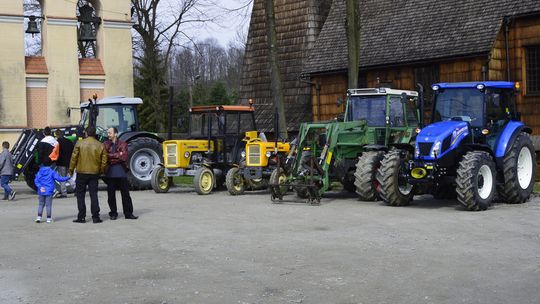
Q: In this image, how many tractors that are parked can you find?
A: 5